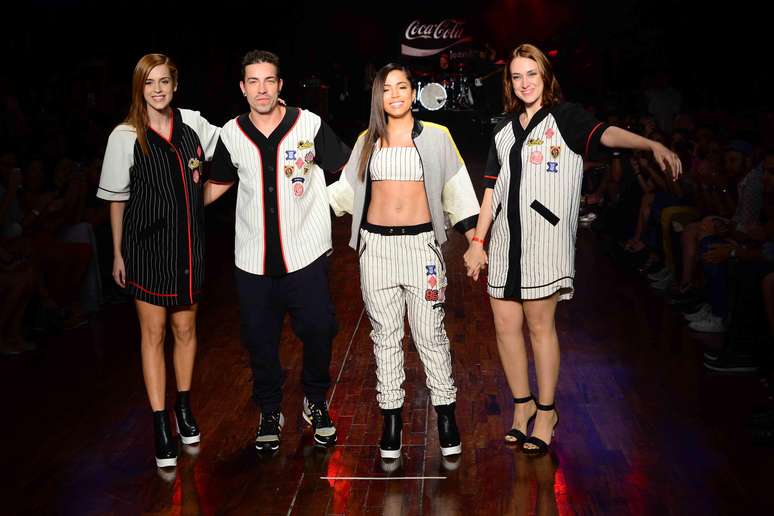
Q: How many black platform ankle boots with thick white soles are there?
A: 4